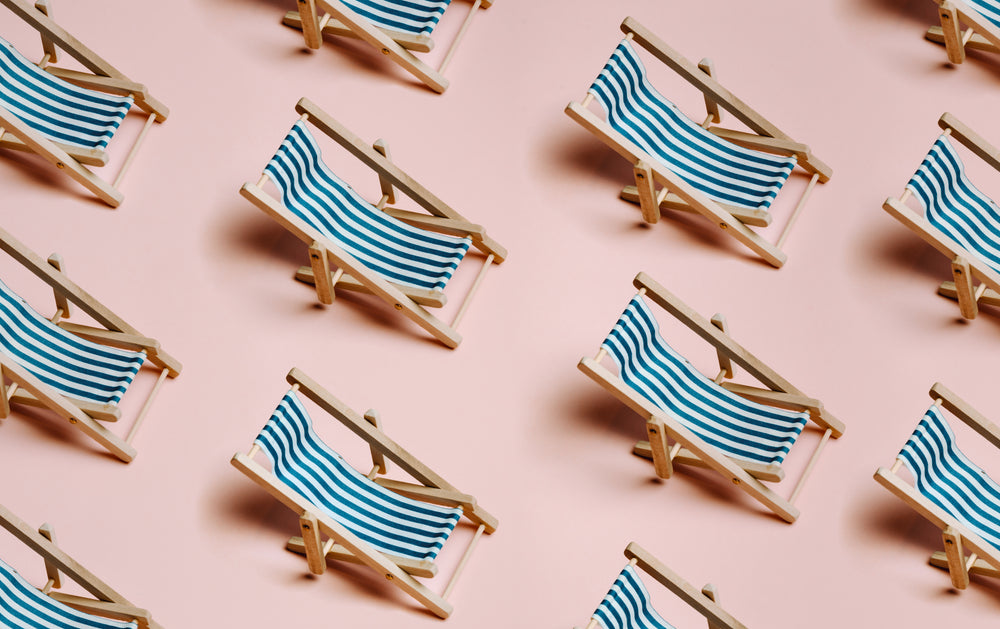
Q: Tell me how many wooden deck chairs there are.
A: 12